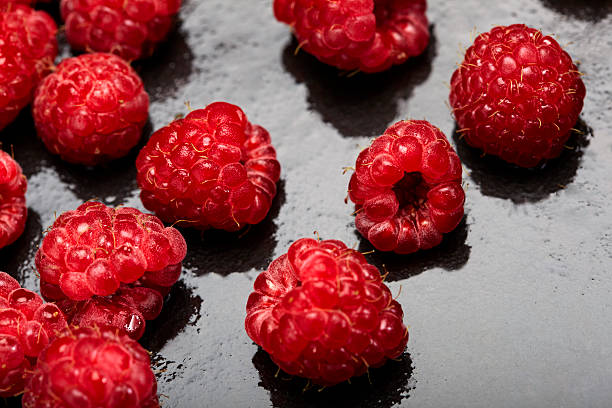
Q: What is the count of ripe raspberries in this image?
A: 12